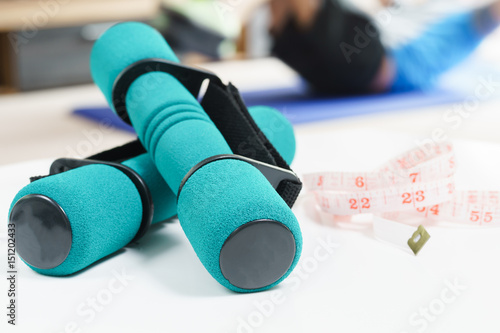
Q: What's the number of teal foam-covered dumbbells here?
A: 2